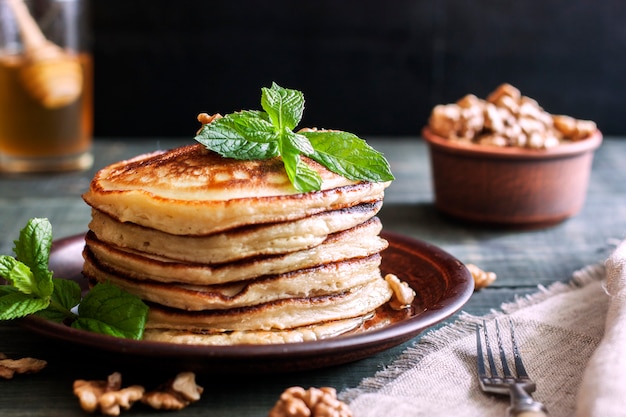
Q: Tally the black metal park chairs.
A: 0